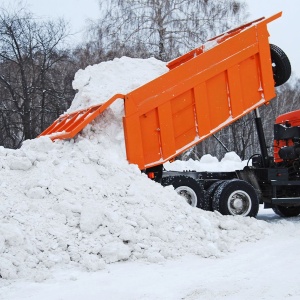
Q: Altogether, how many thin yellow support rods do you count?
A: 0